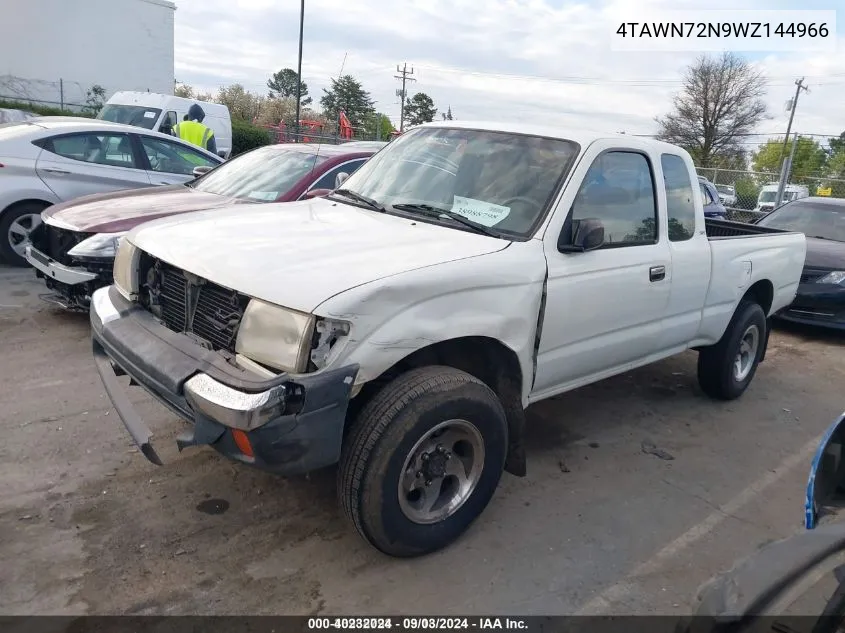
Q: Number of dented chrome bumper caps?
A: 1